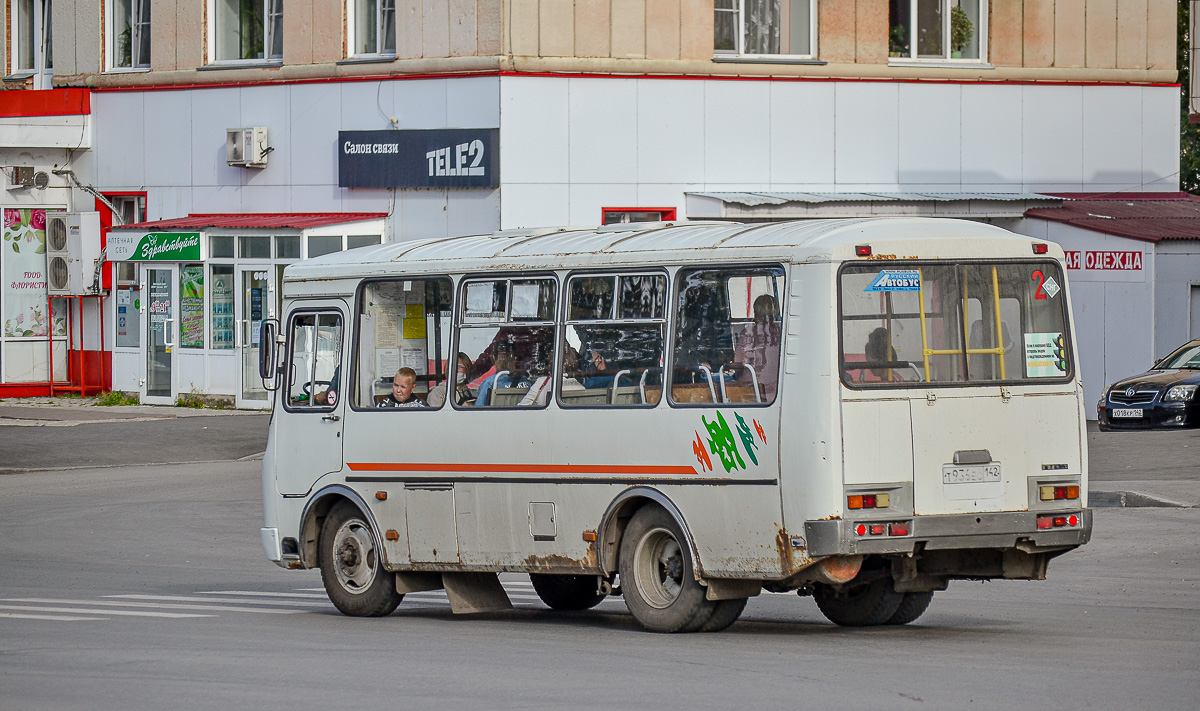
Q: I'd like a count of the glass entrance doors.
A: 2